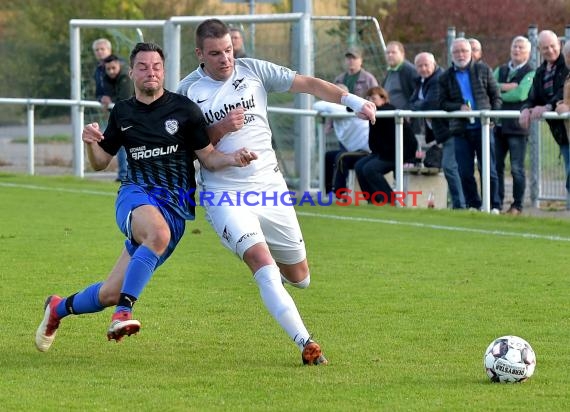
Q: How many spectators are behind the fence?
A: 13